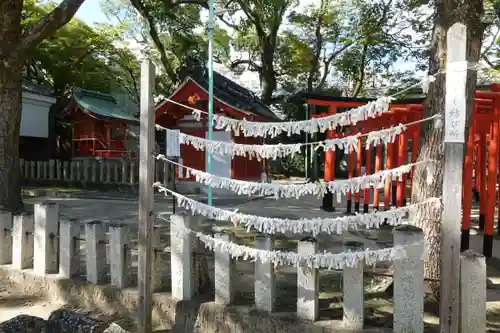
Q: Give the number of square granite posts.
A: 14